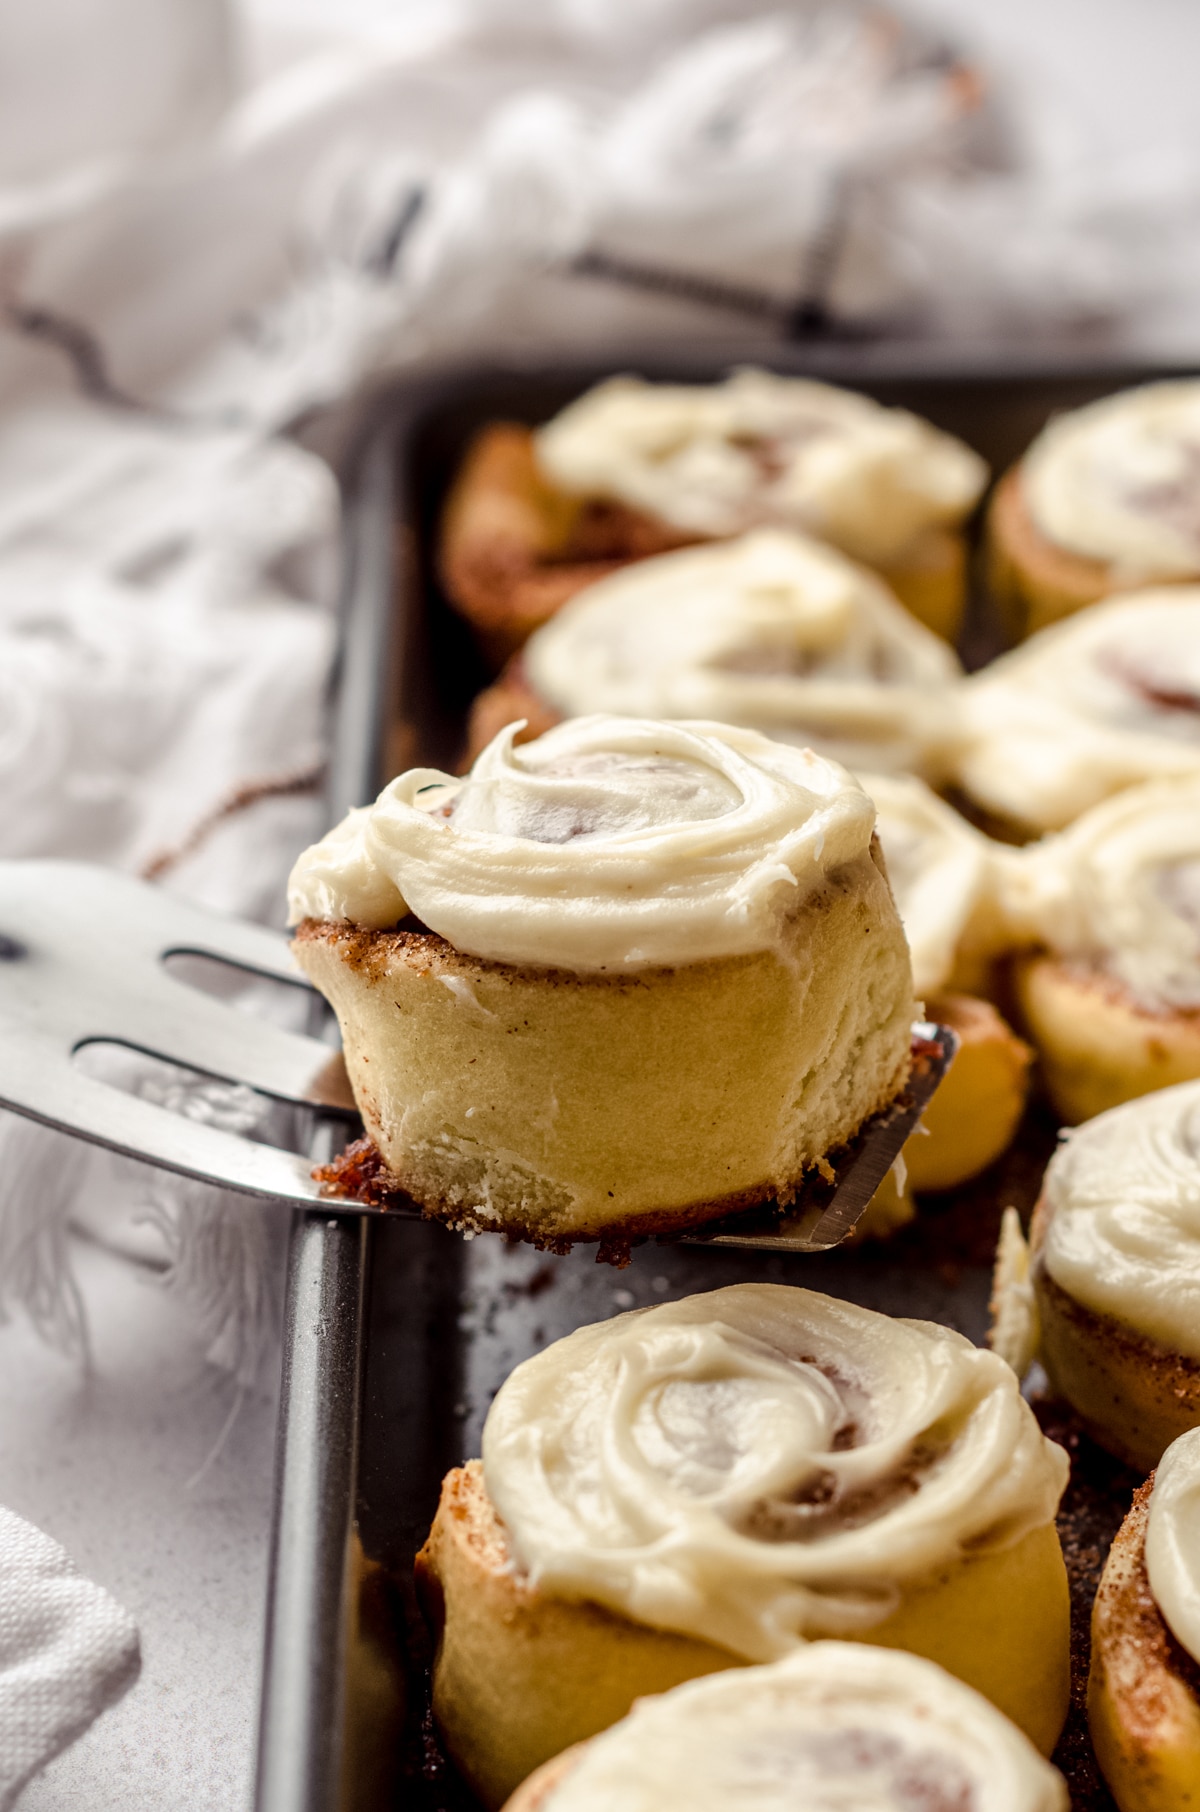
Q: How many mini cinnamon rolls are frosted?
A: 11